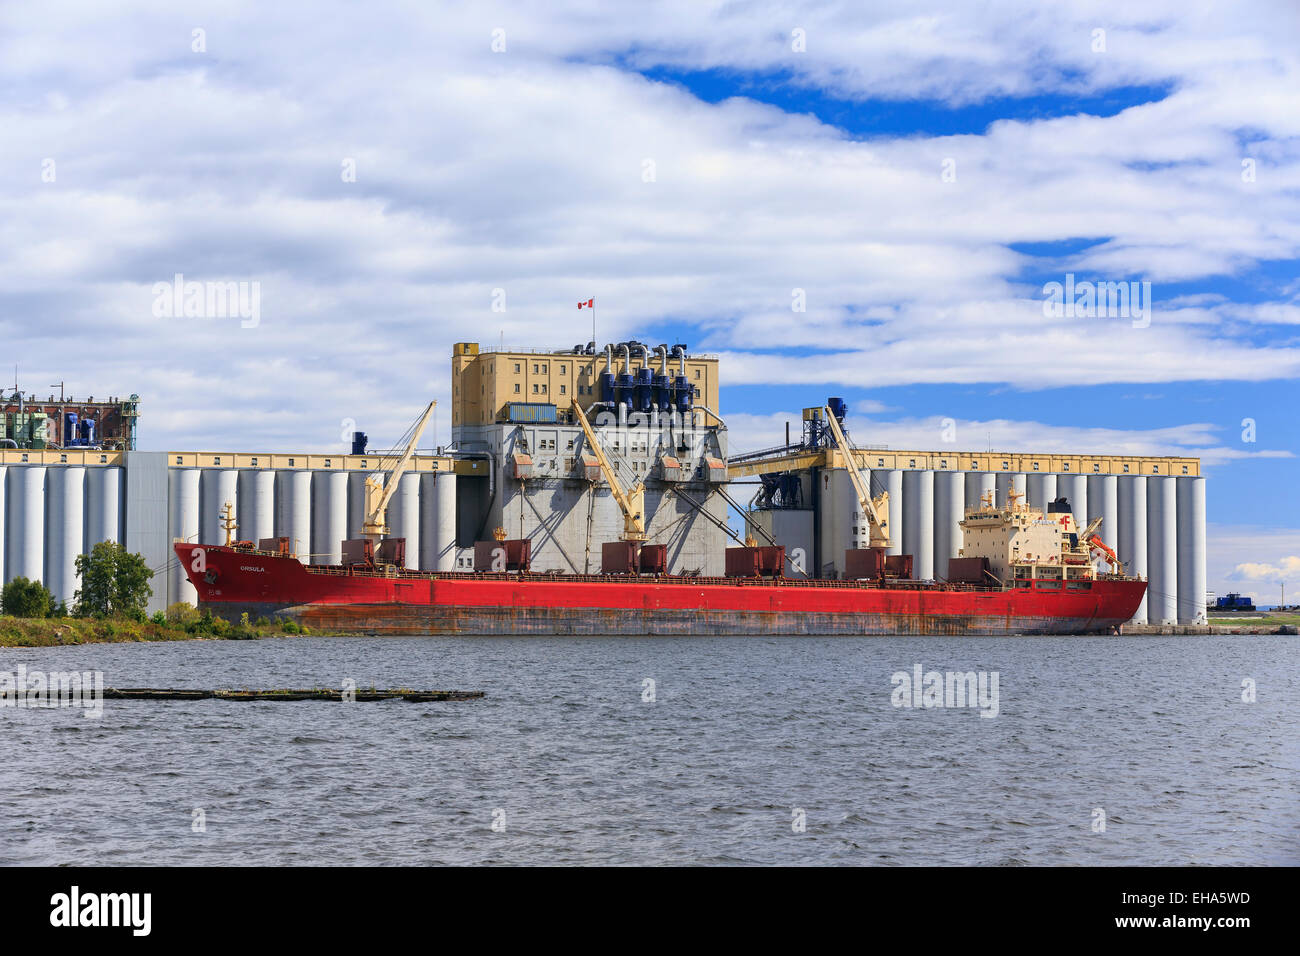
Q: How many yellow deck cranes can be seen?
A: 3